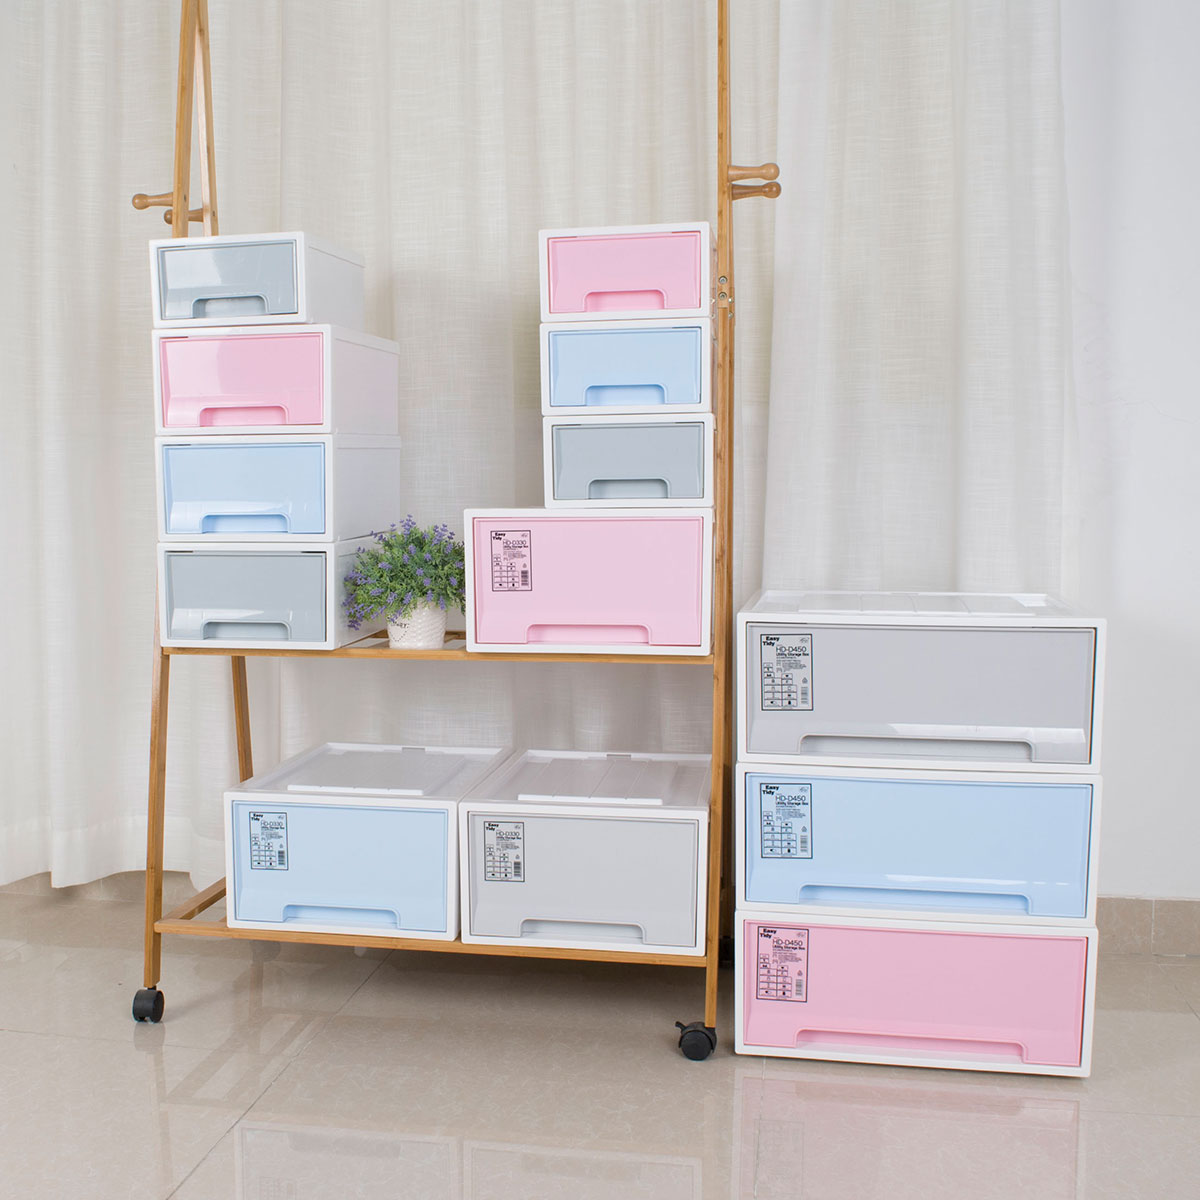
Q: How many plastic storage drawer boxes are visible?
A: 13